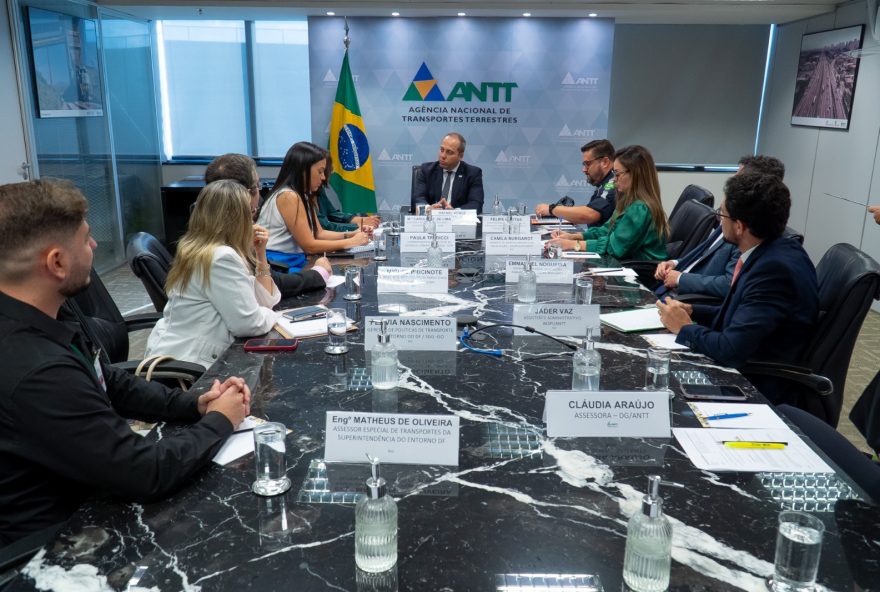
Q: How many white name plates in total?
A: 11